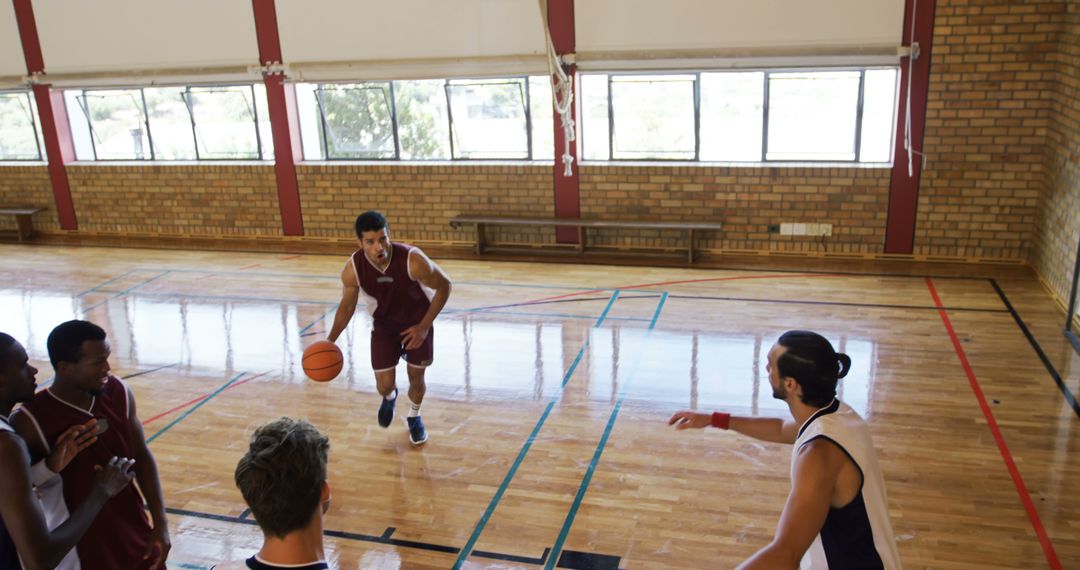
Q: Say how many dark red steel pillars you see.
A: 4